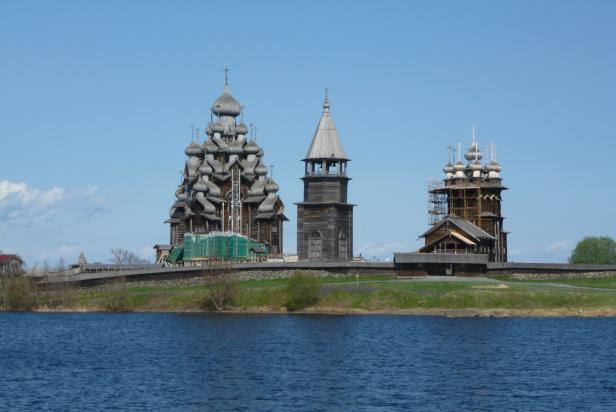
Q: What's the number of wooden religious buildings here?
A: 3